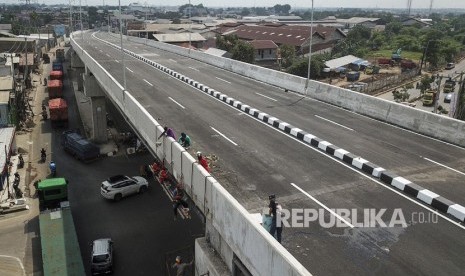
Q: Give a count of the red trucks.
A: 3